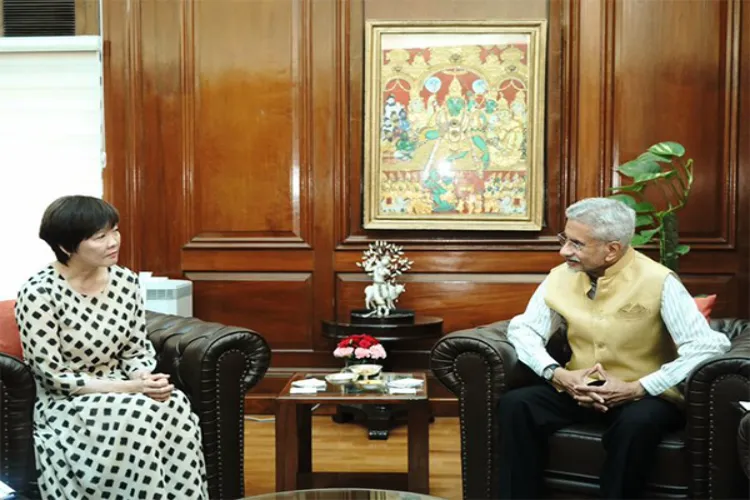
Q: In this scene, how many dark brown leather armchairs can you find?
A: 2